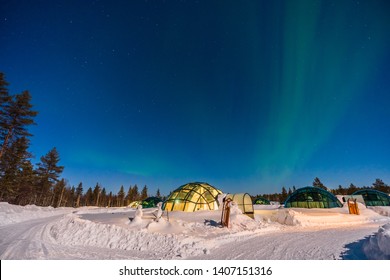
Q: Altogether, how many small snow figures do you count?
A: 2